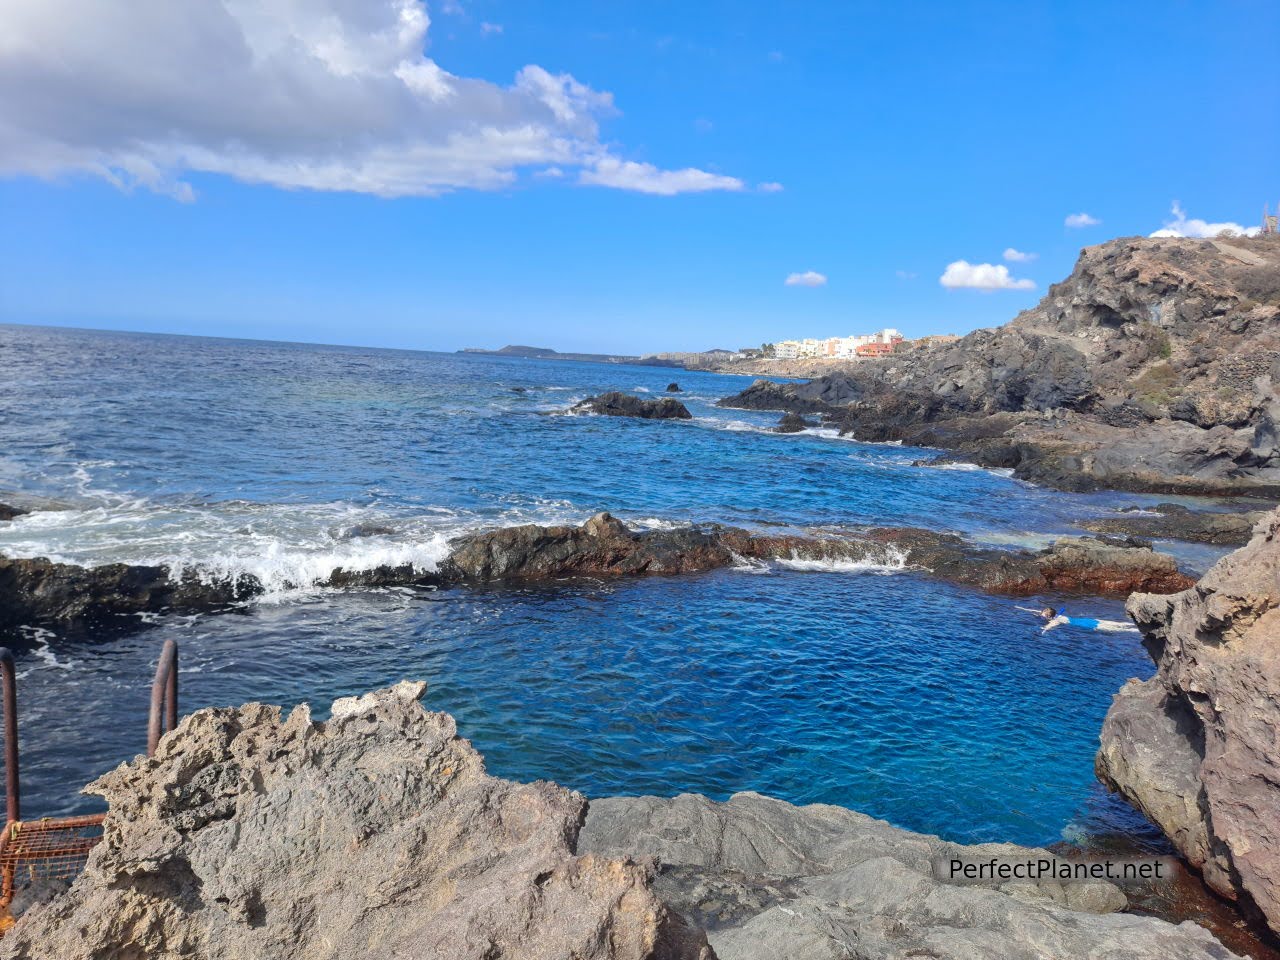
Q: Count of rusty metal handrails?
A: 2